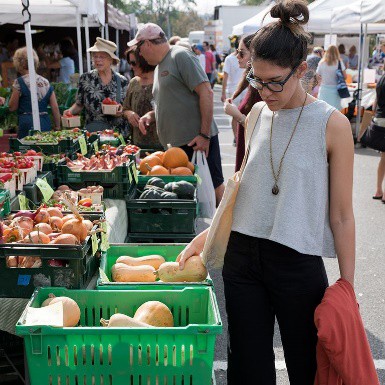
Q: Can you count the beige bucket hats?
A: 1